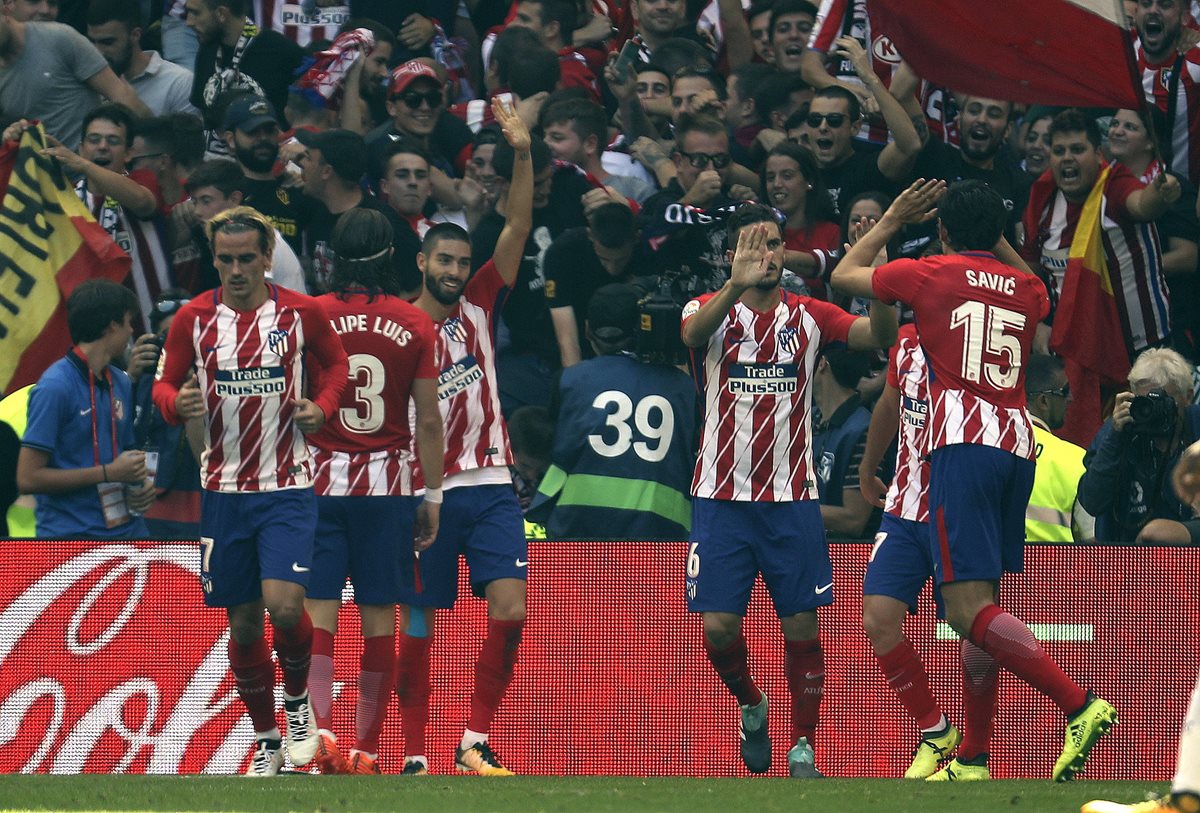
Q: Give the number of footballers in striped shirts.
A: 6